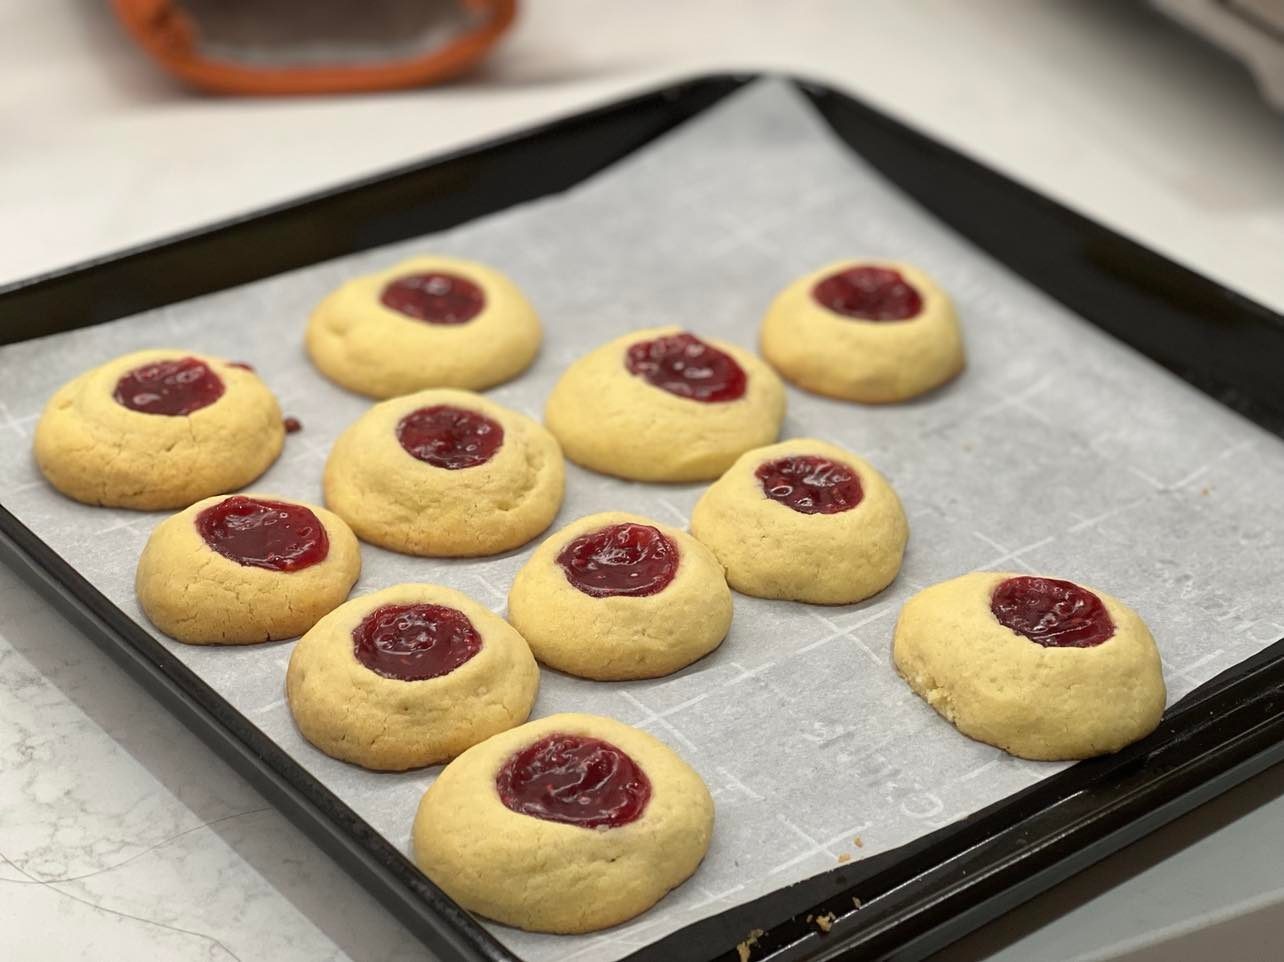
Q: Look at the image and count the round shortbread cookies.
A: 11